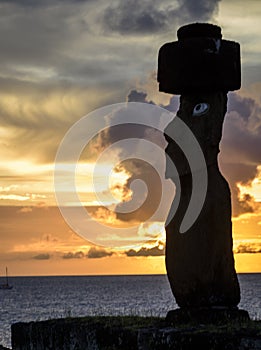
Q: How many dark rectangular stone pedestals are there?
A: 1